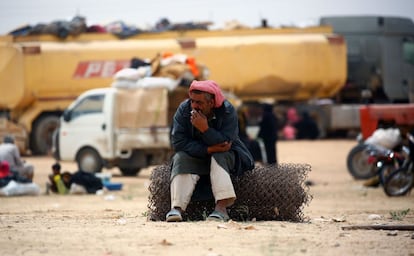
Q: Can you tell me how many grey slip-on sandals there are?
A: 2